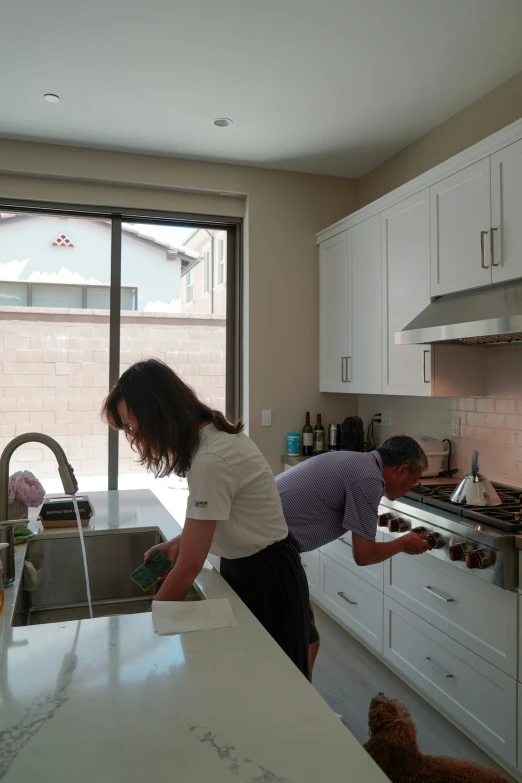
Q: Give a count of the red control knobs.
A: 6